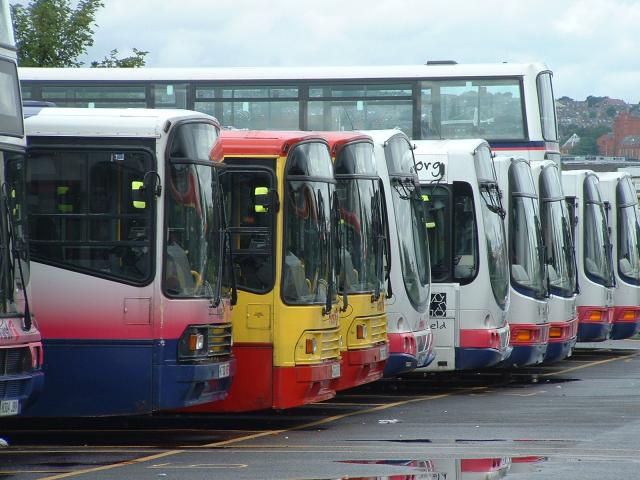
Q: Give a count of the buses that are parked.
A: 11